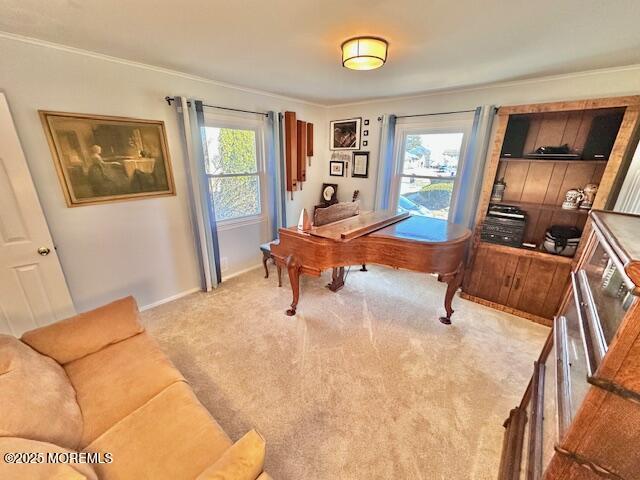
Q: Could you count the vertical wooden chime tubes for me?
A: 3